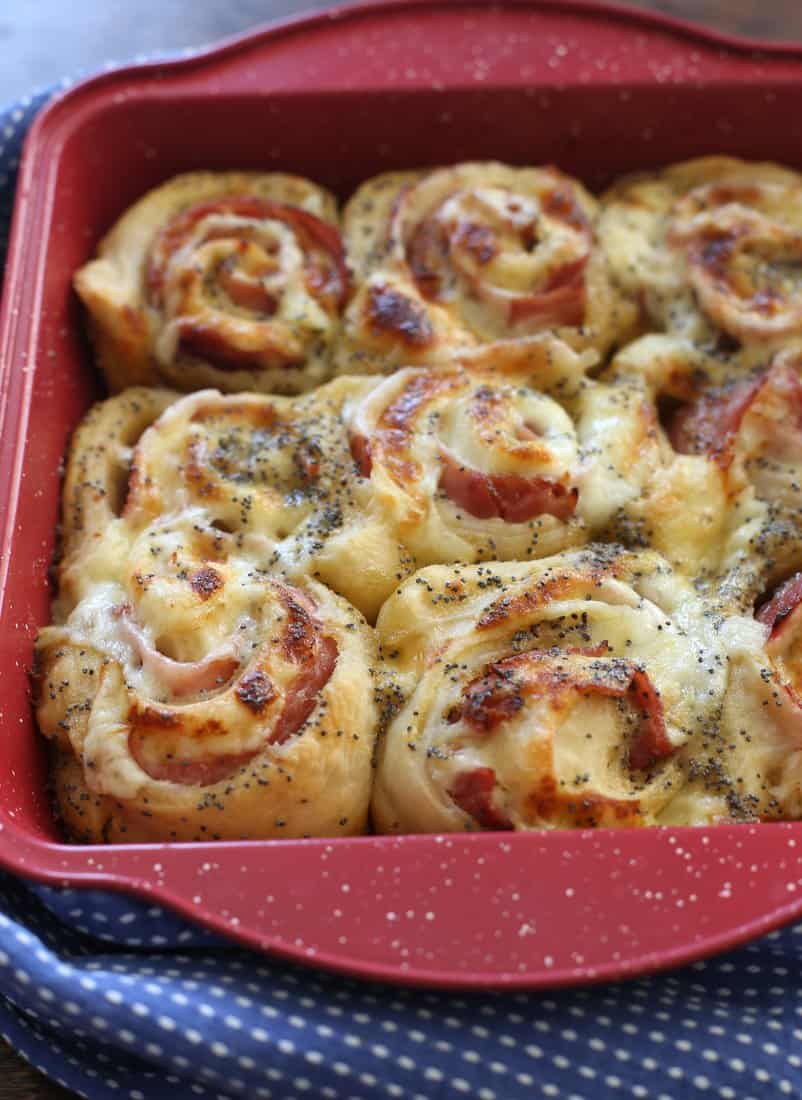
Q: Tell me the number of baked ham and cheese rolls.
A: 9